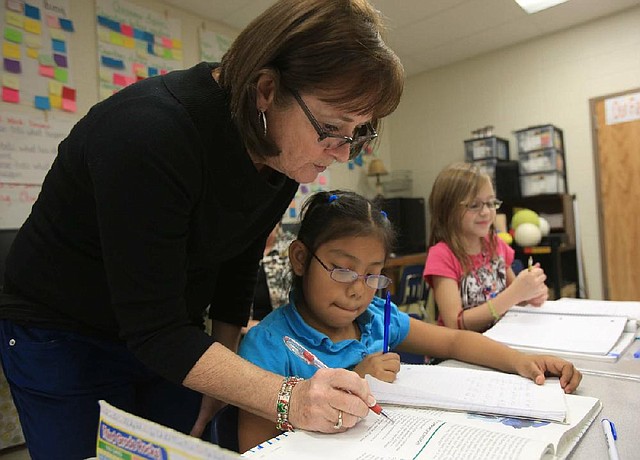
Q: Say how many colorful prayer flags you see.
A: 0